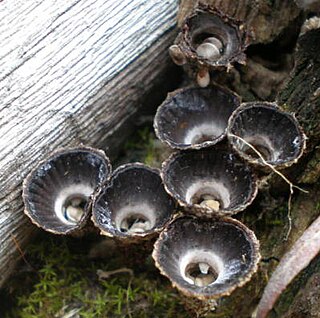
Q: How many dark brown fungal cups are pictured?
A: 7